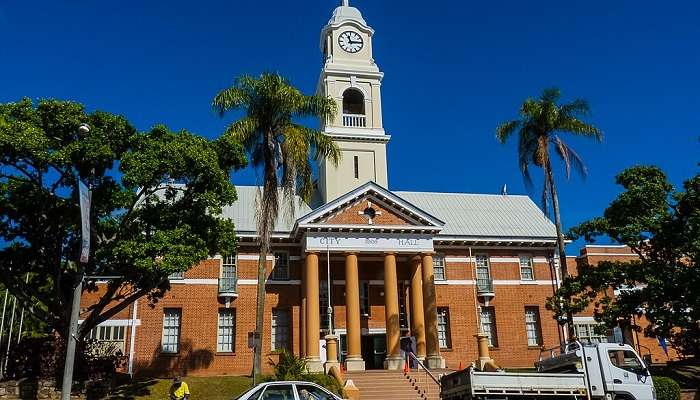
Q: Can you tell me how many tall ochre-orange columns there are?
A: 5